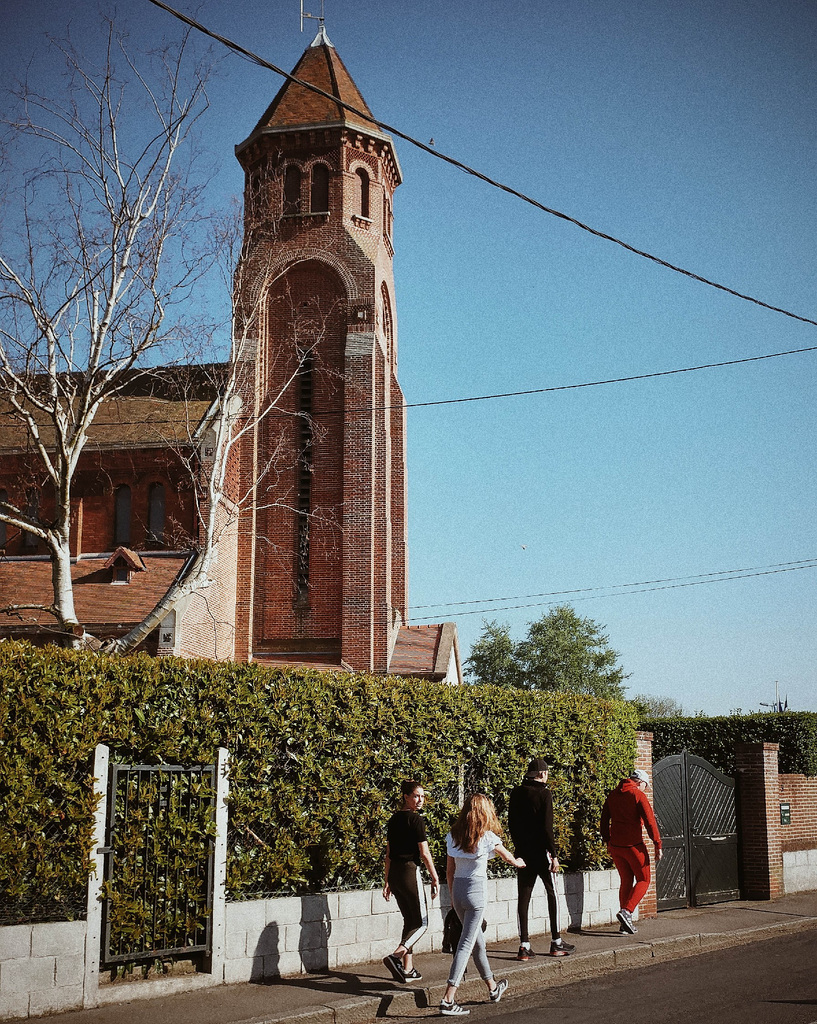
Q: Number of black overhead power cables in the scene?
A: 4